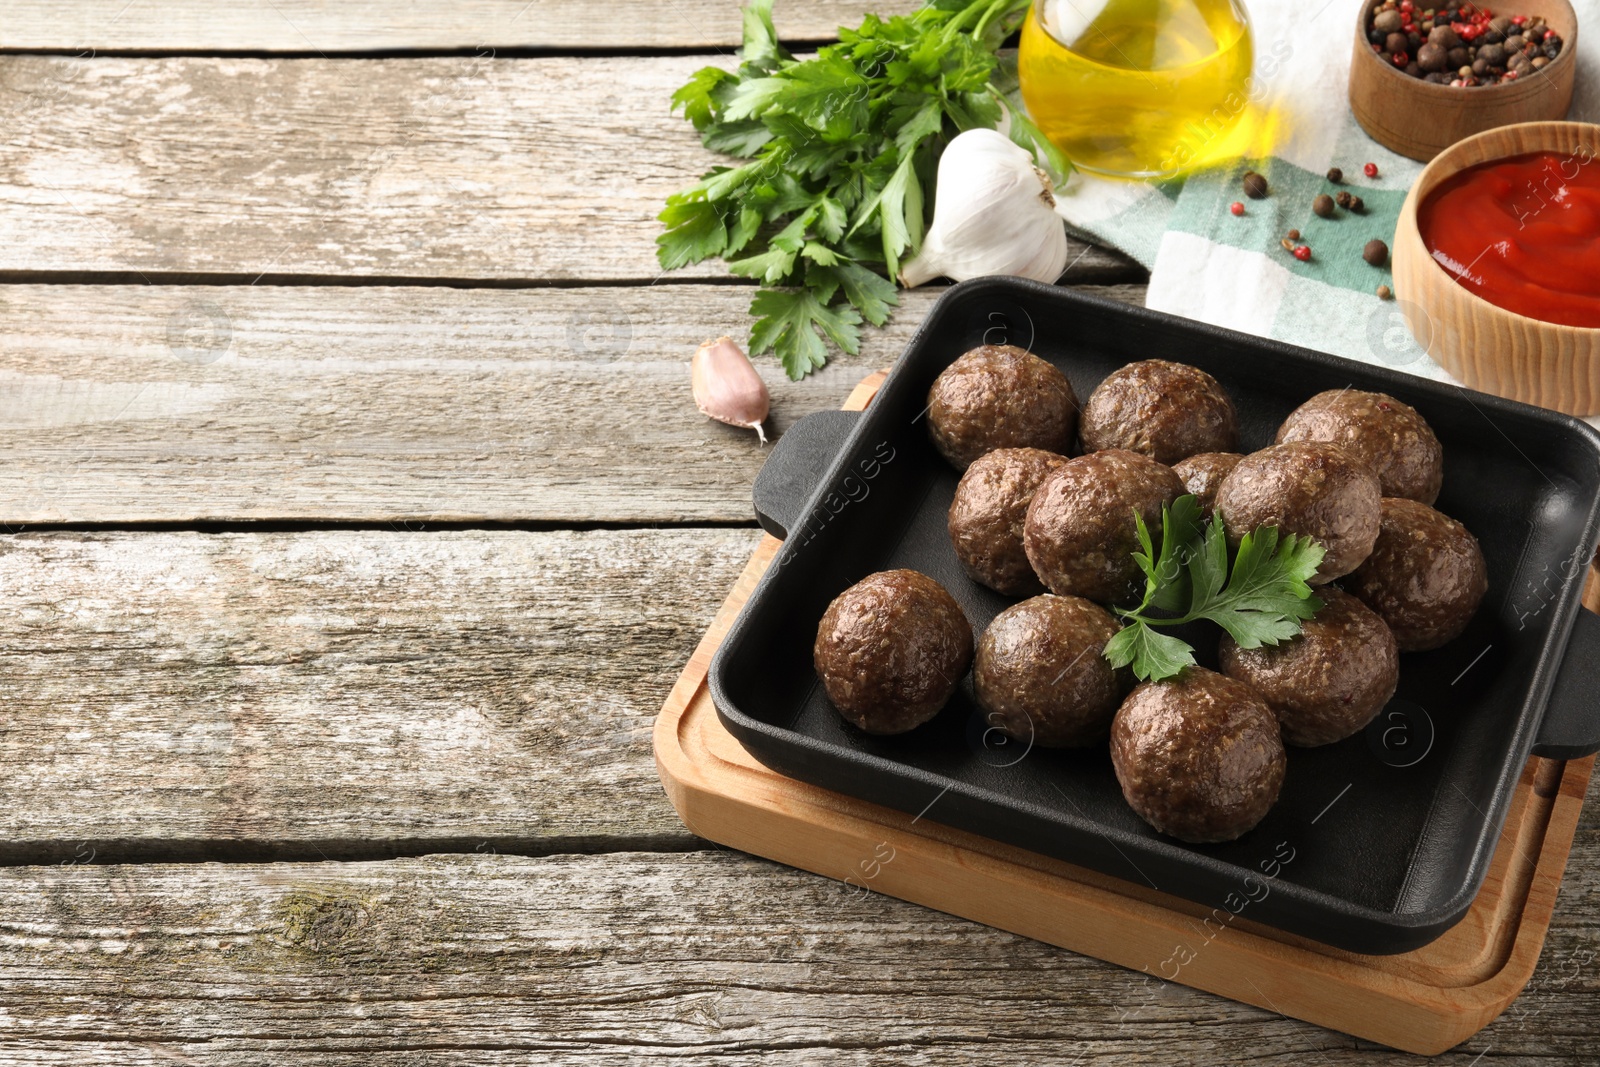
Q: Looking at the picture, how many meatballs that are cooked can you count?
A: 12